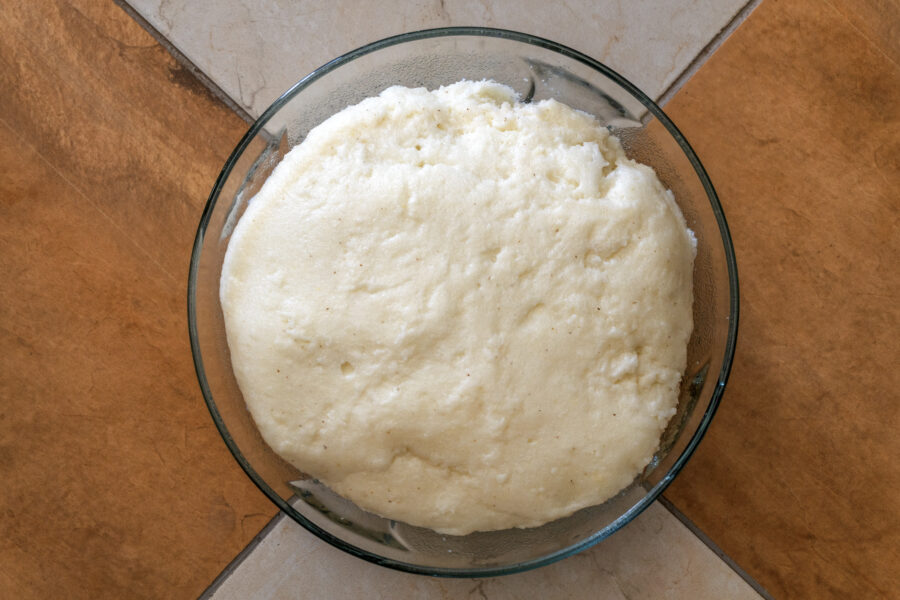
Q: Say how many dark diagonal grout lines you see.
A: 4